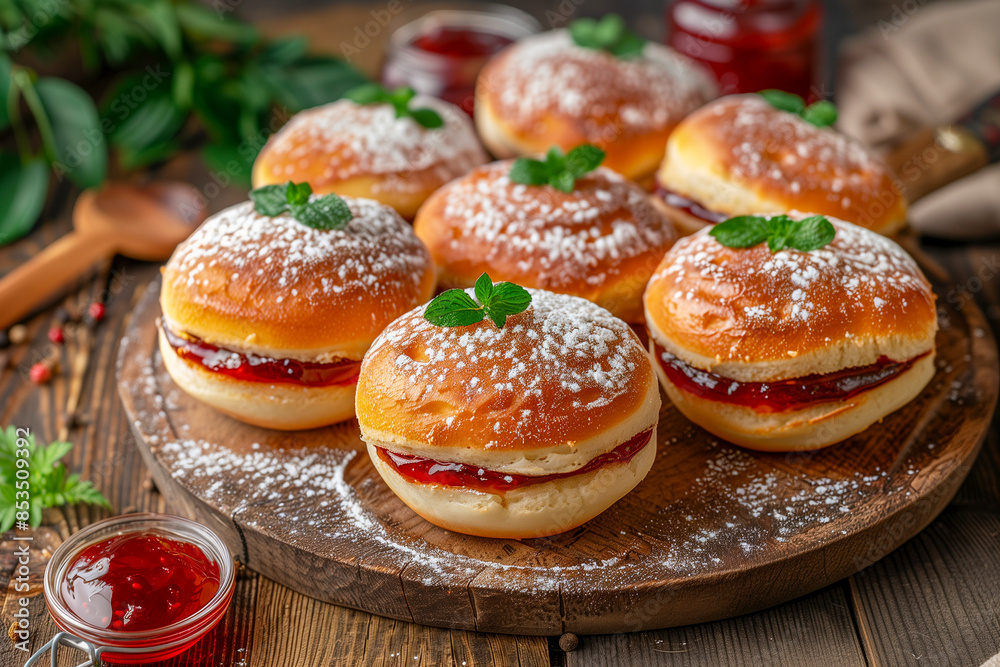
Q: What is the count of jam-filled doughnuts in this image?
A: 7